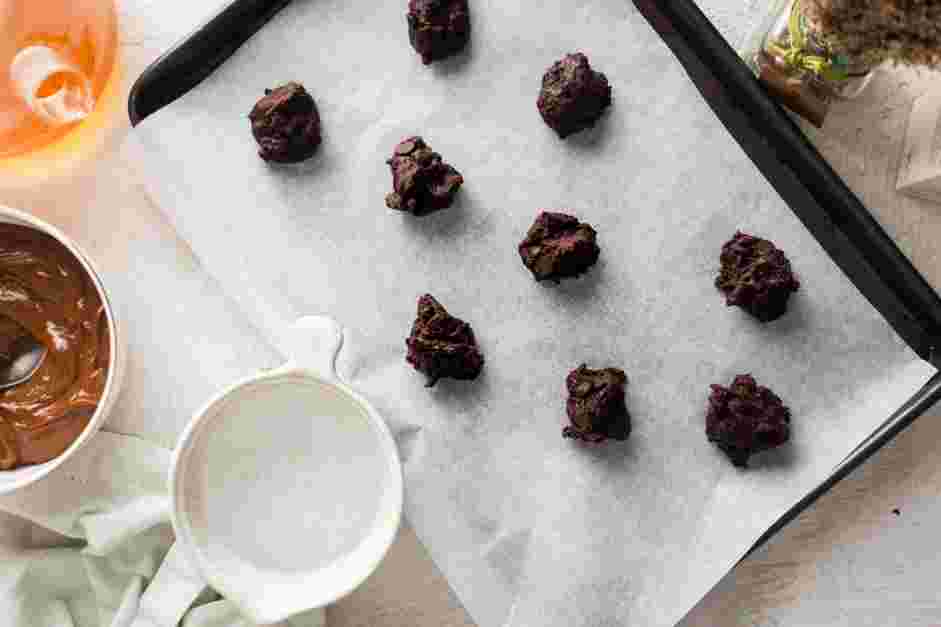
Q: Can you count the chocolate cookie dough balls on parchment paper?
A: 9